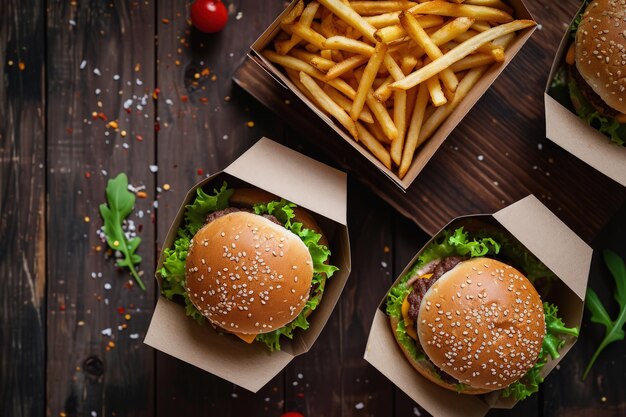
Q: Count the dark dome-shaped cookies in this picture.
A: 0